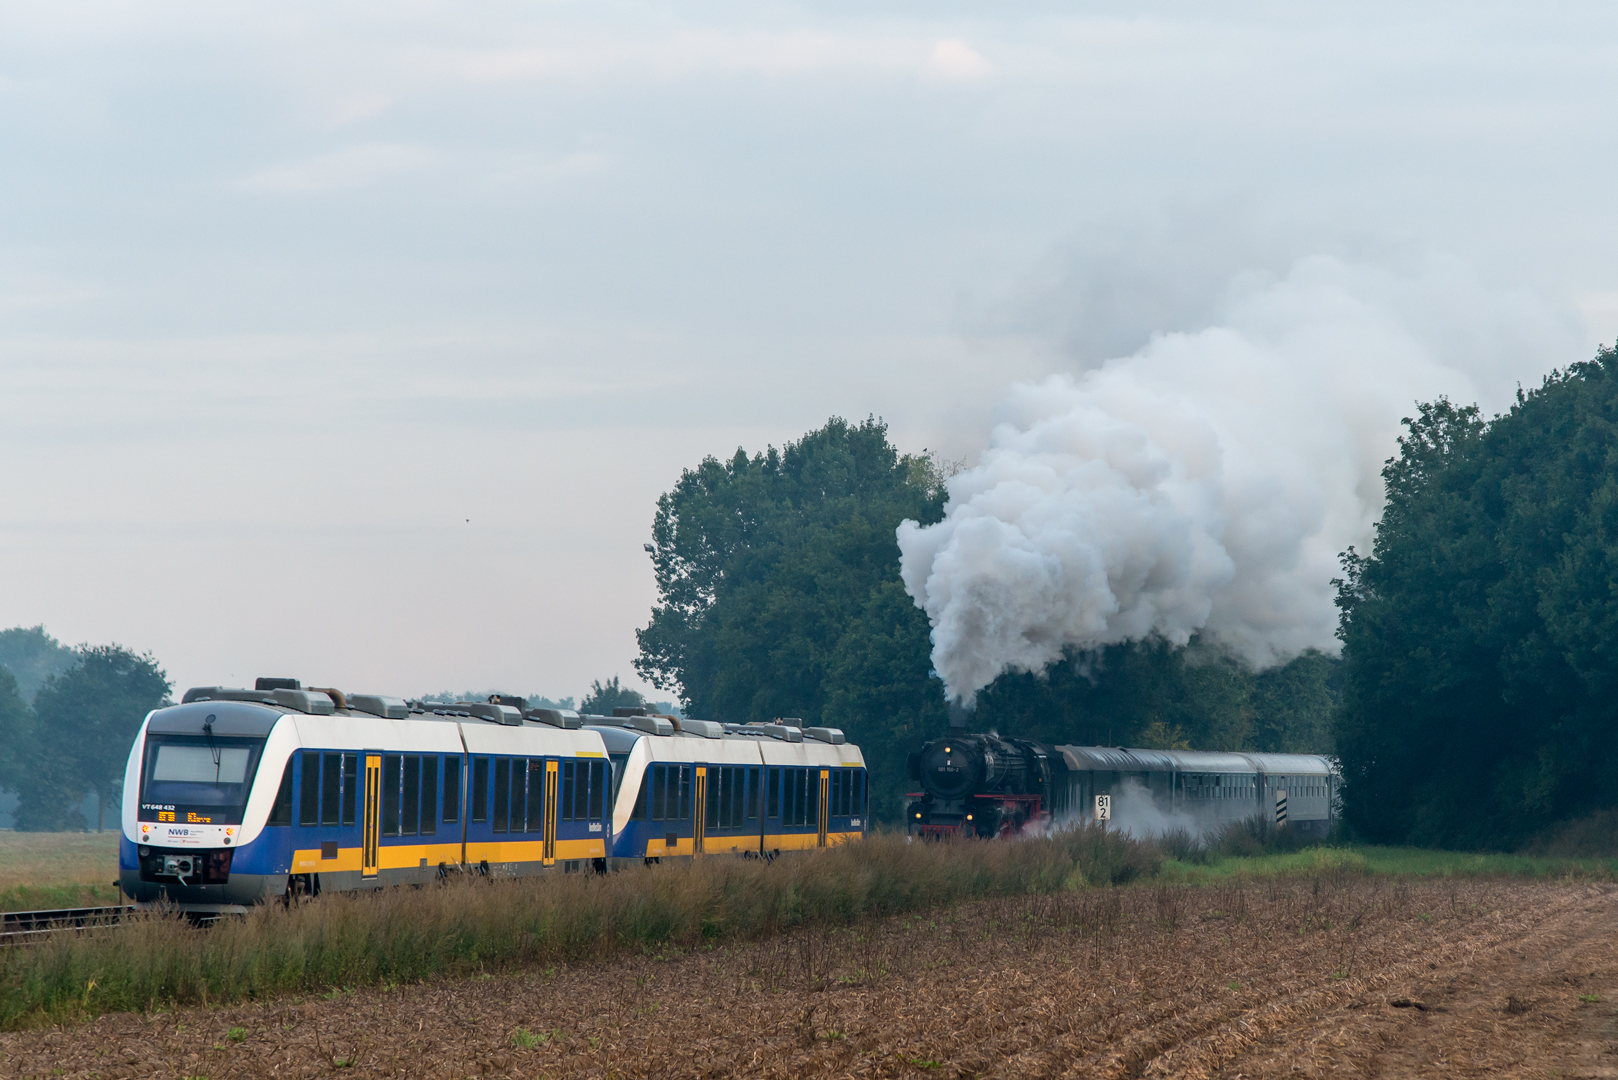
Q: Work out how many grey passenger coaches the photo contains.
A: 3